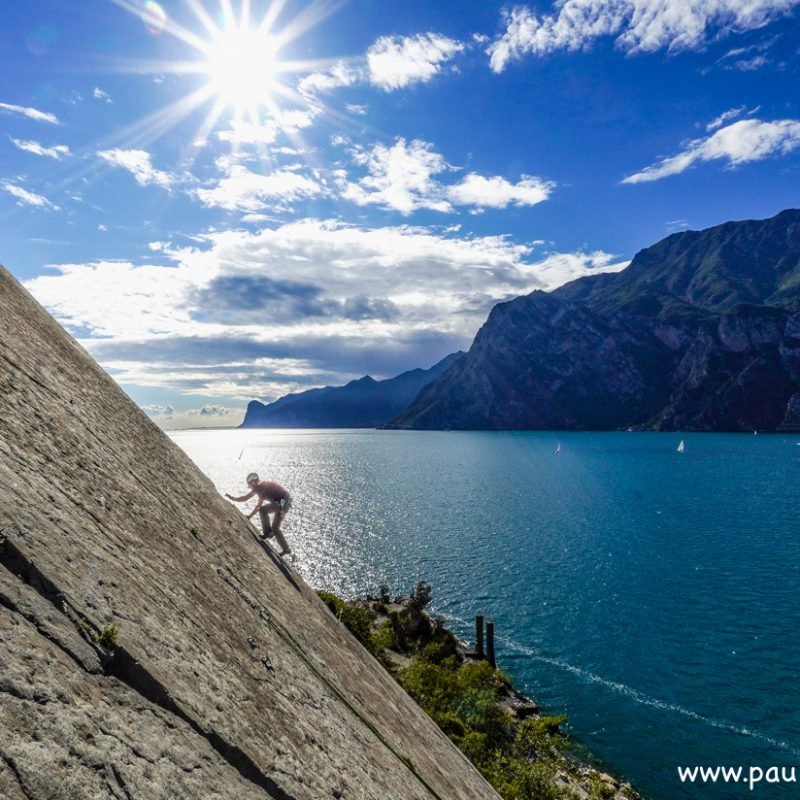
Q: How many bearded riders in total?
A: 0